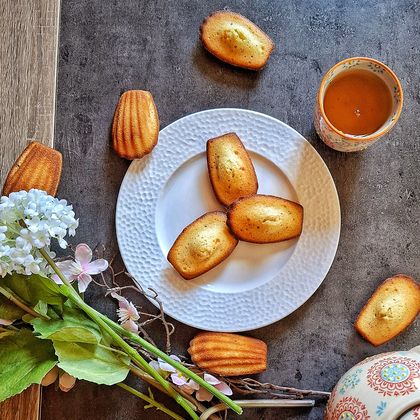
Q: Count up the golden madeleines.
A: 8